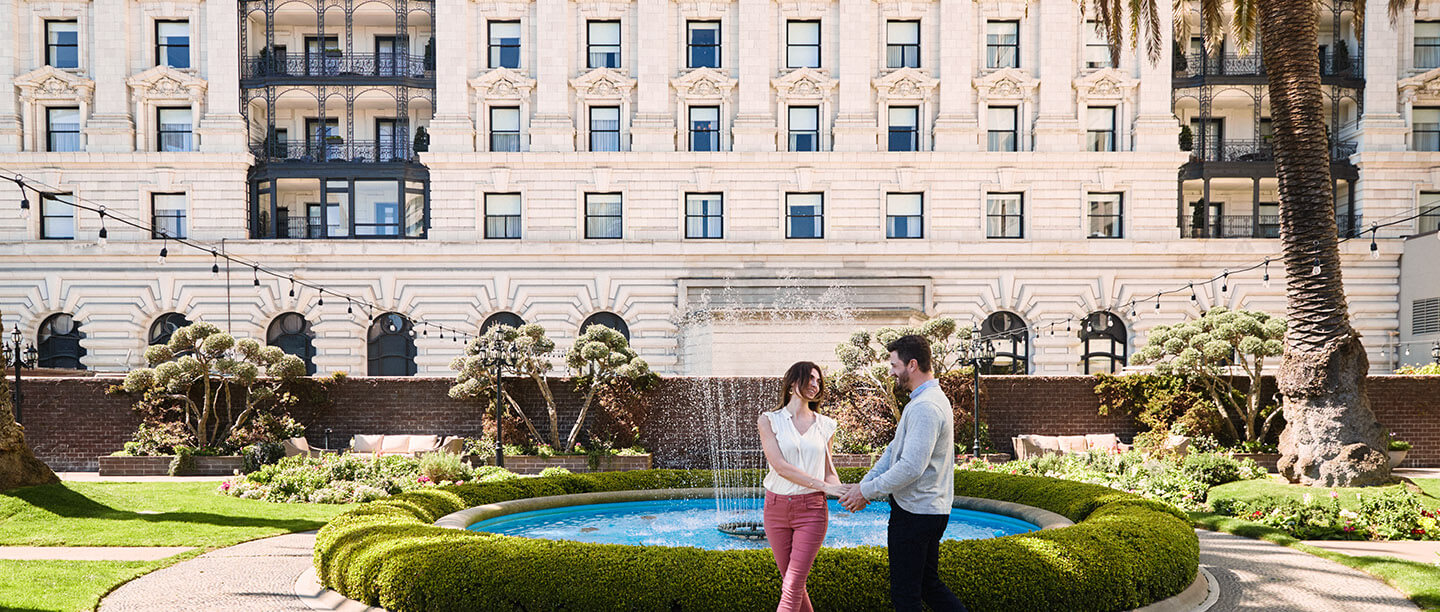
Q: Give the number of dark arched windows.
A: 8